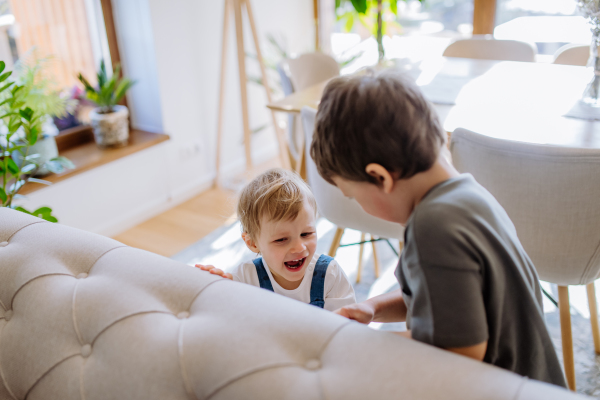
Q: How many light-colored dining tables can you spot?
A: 1